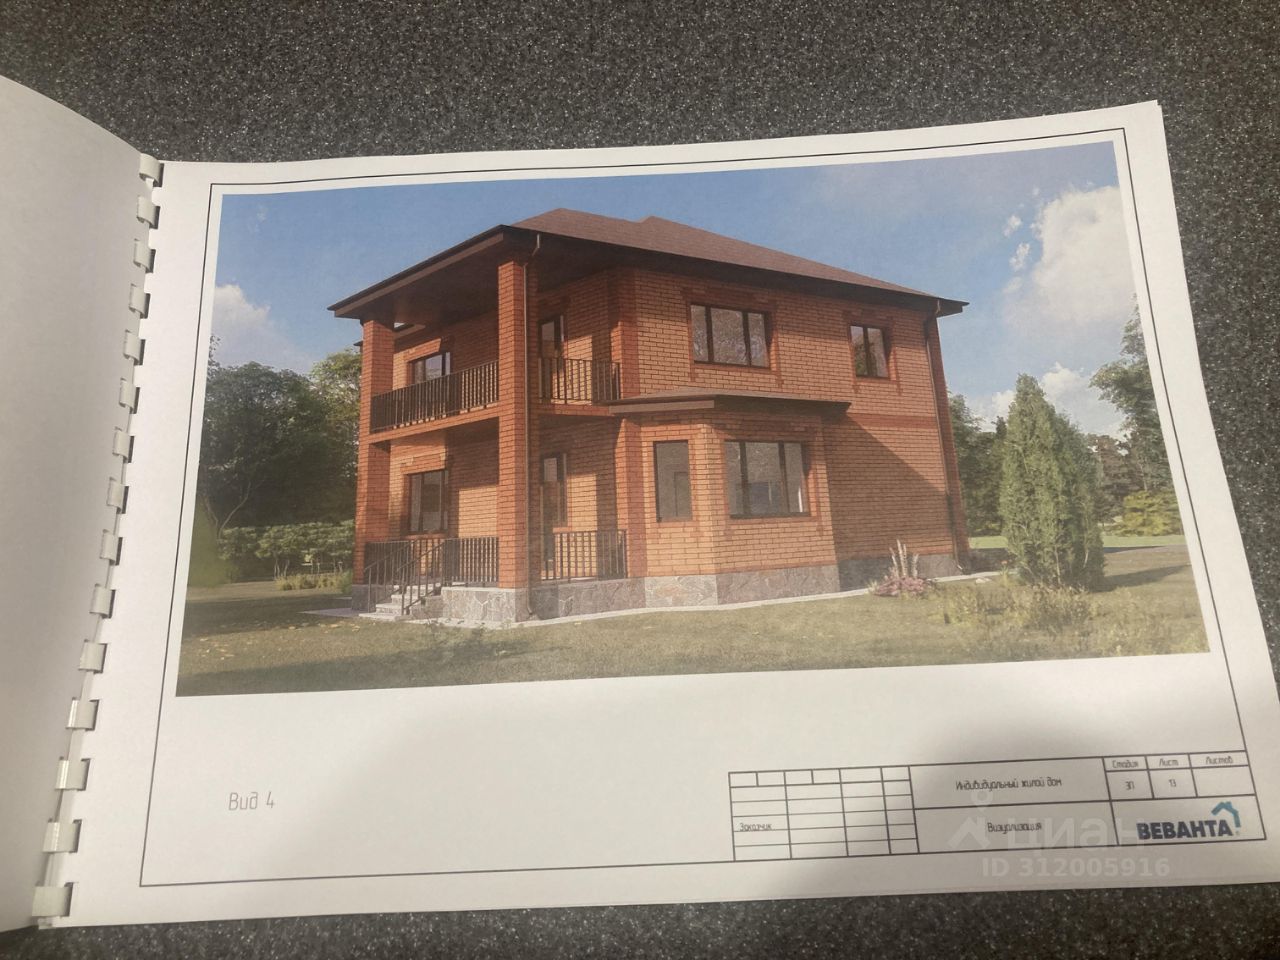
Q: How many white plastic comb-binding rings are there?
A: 15